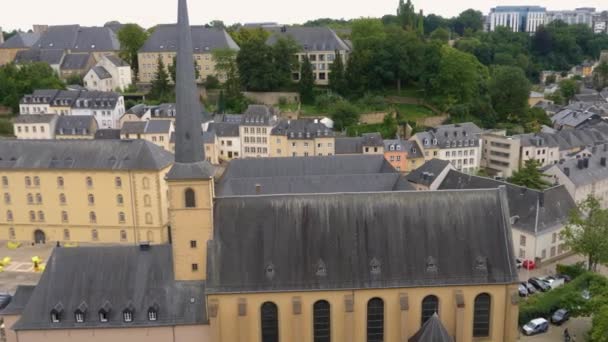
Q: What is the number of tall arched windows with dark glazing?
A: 5